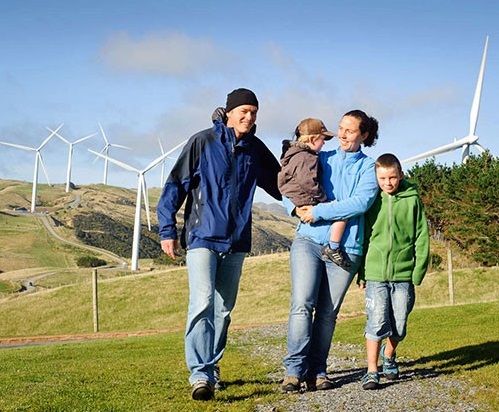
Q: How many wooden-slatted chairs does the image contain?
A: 0